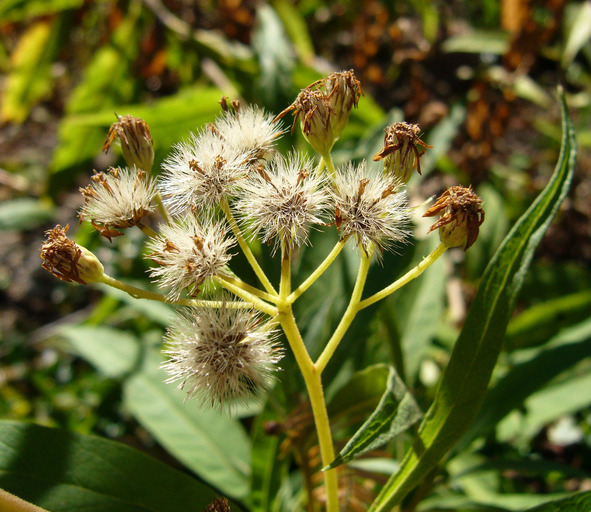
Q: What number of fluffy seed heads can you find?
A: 7